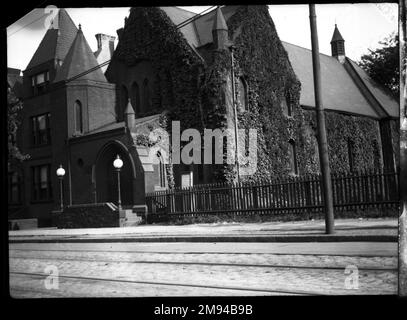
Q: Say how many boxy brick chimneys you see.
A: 1